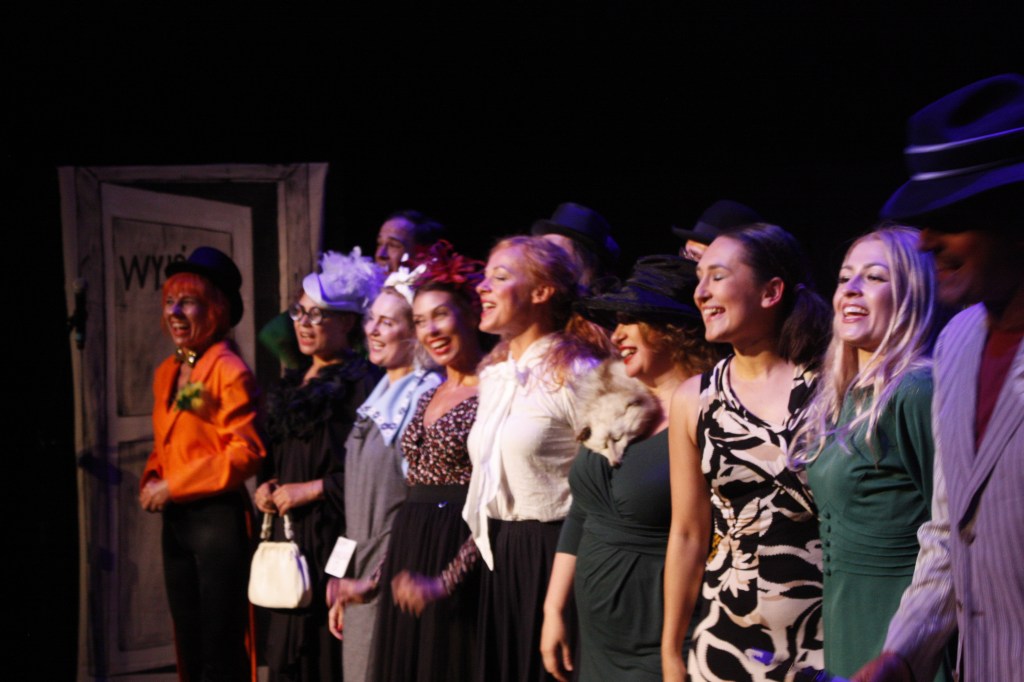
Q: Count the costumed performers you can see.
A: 12